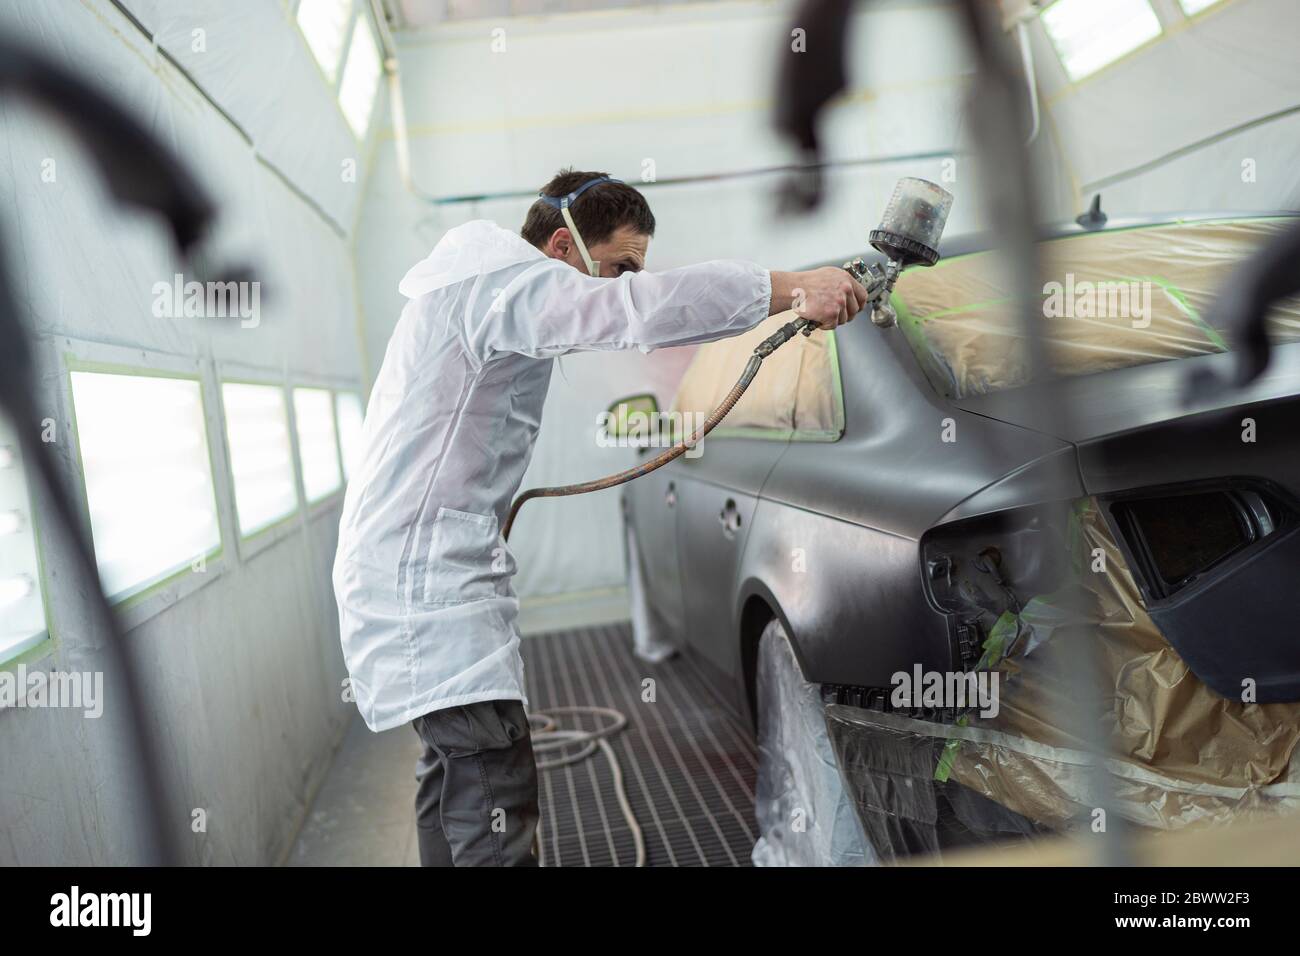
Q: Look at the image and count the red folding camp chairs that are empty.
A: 0